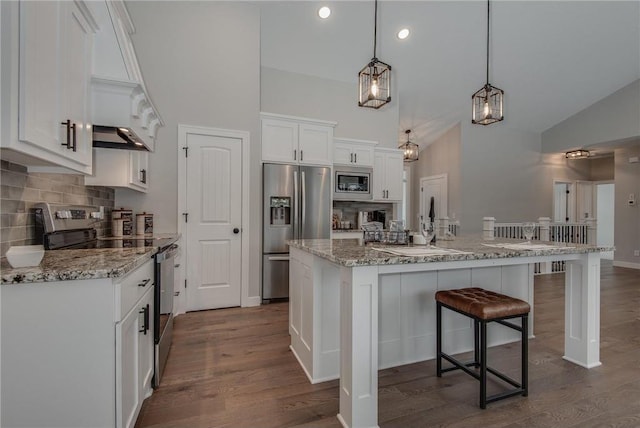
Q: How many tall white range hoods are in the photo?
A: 1